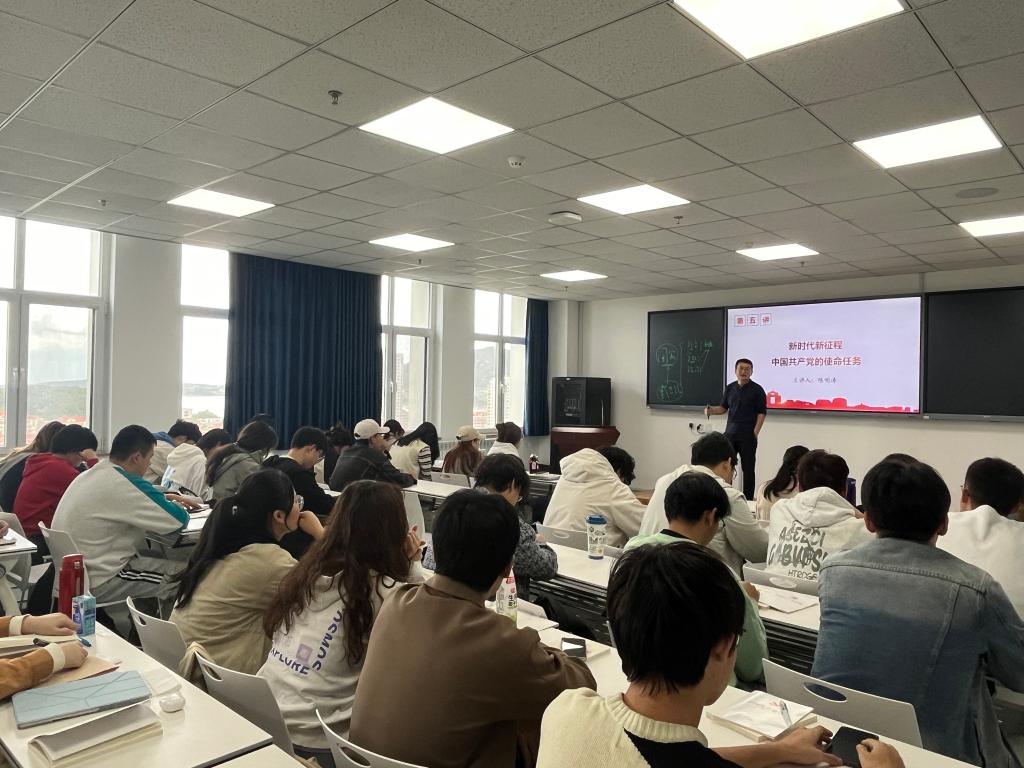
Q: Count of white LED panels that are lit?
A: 9